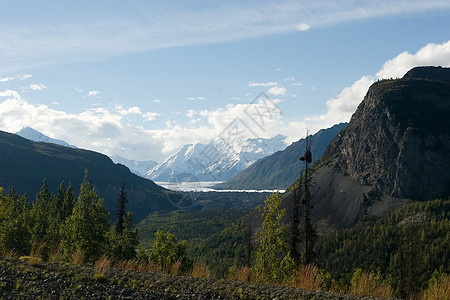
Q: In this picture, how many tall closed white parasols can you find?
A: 0